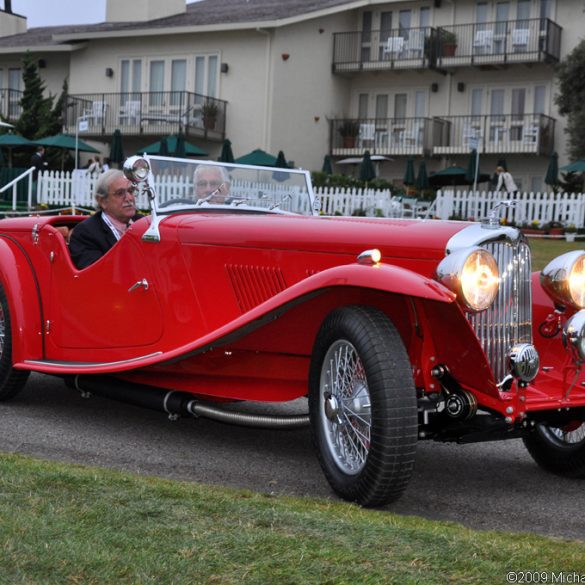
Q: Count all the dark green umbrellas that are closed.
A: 12